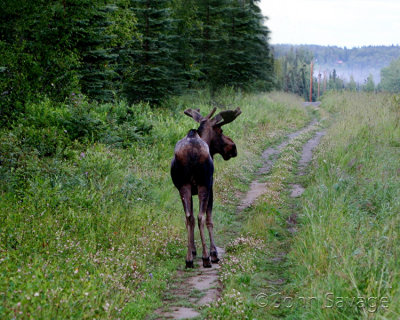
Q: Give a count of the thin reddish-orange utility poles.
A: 3